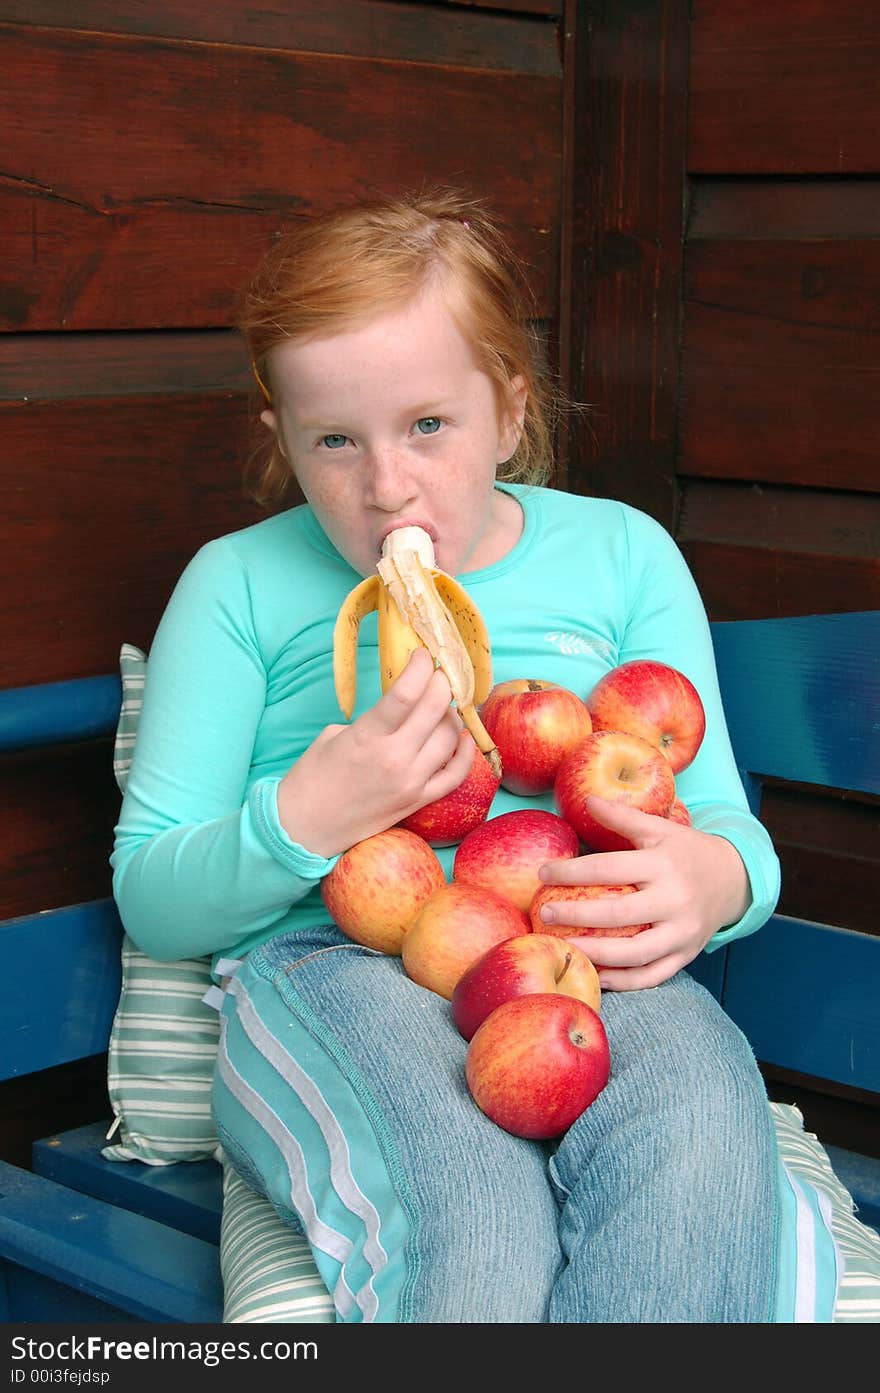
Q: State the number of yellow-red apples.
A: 11